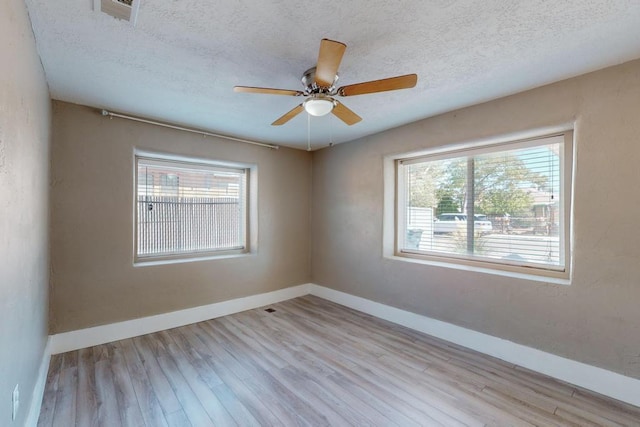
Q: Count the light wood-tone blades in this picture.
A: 5